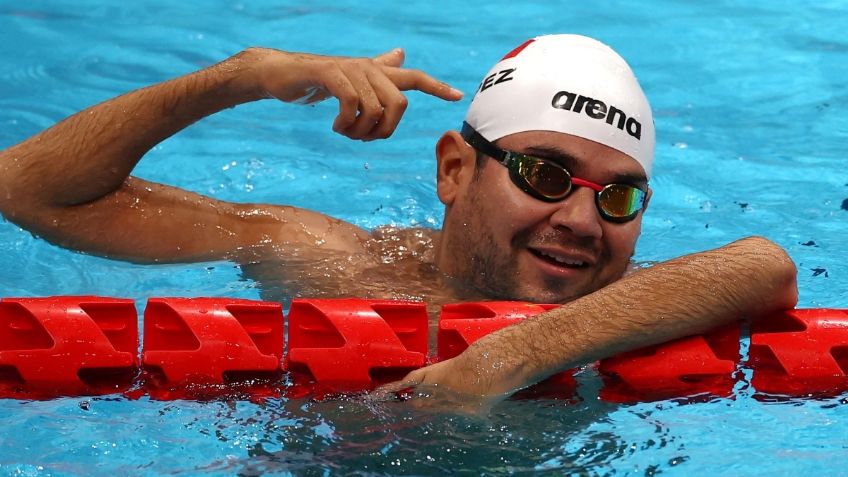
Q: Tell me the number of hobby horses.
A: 0